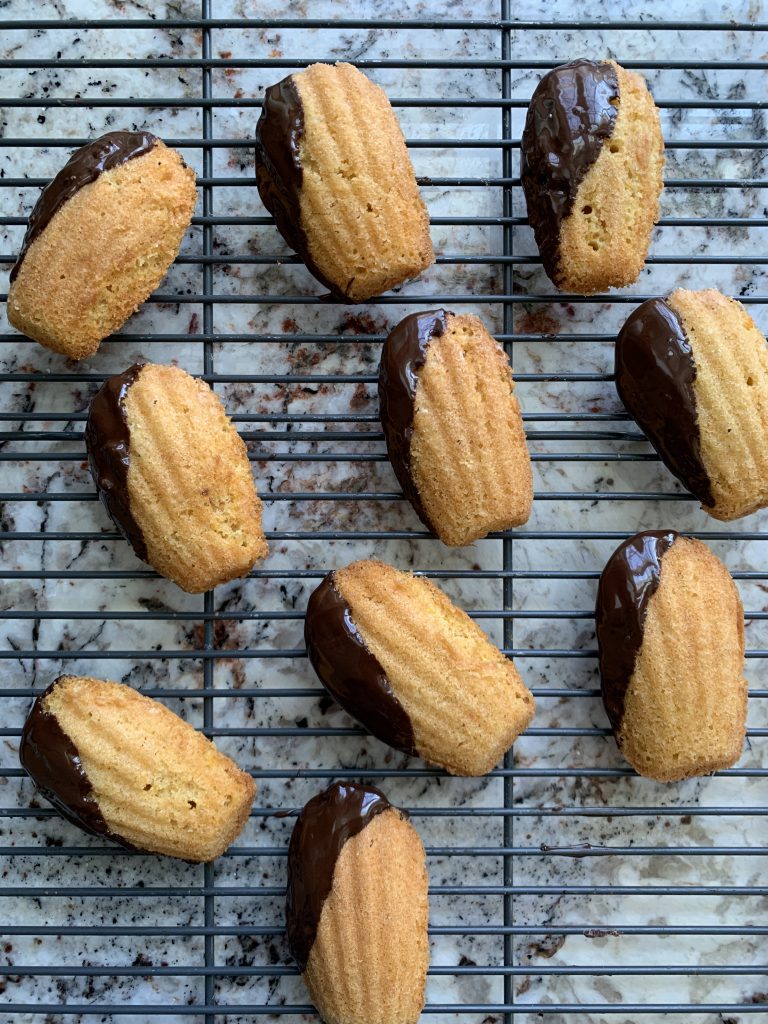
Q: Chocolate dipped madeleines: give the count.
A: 10